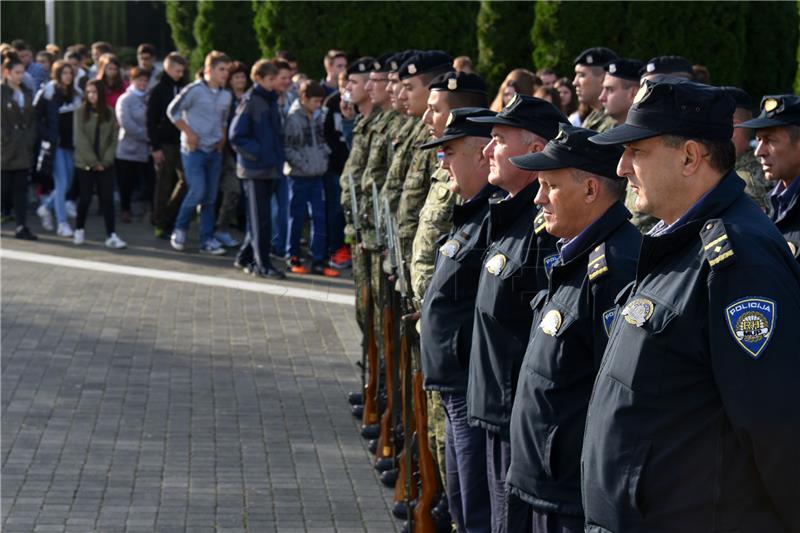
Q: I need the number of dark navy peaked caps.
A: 5